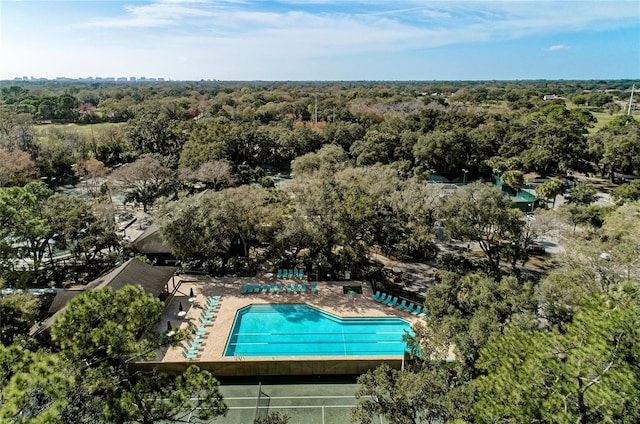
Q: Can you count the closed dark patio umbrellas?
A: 3